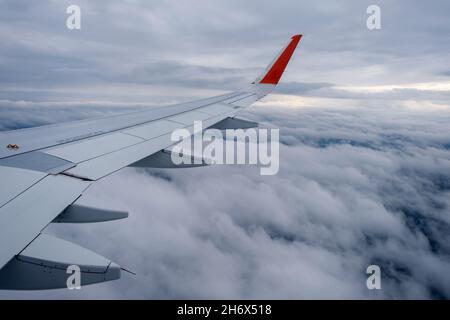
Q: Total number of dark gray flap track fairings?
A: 4